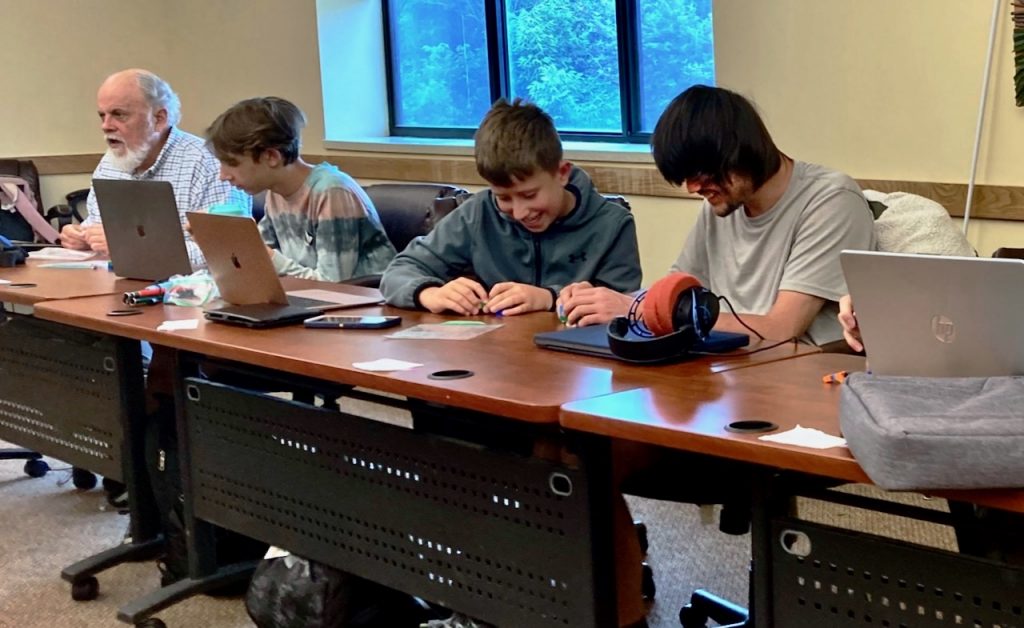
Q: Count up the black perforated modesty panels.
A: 3